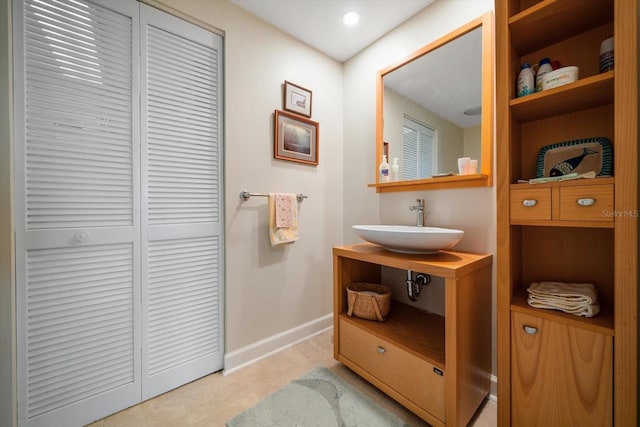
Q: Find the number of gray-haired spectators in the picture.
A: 0